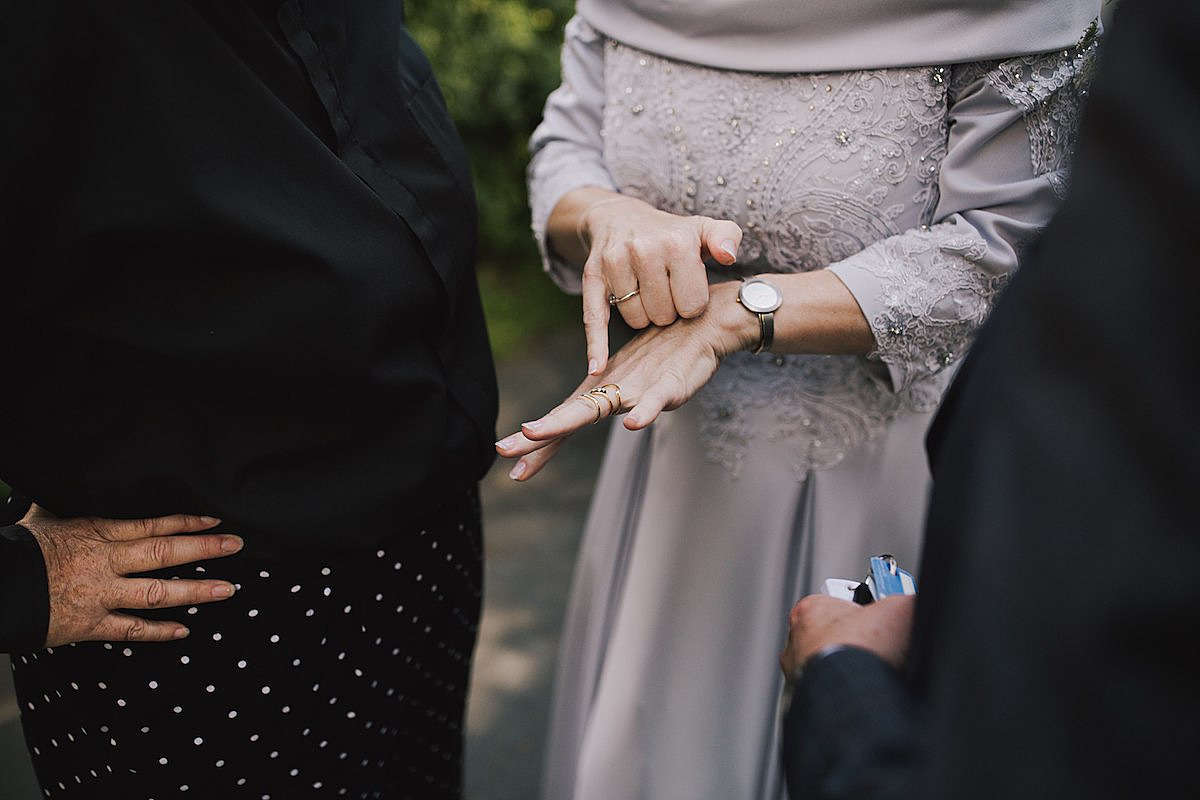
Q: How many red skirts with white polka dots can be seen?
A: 0